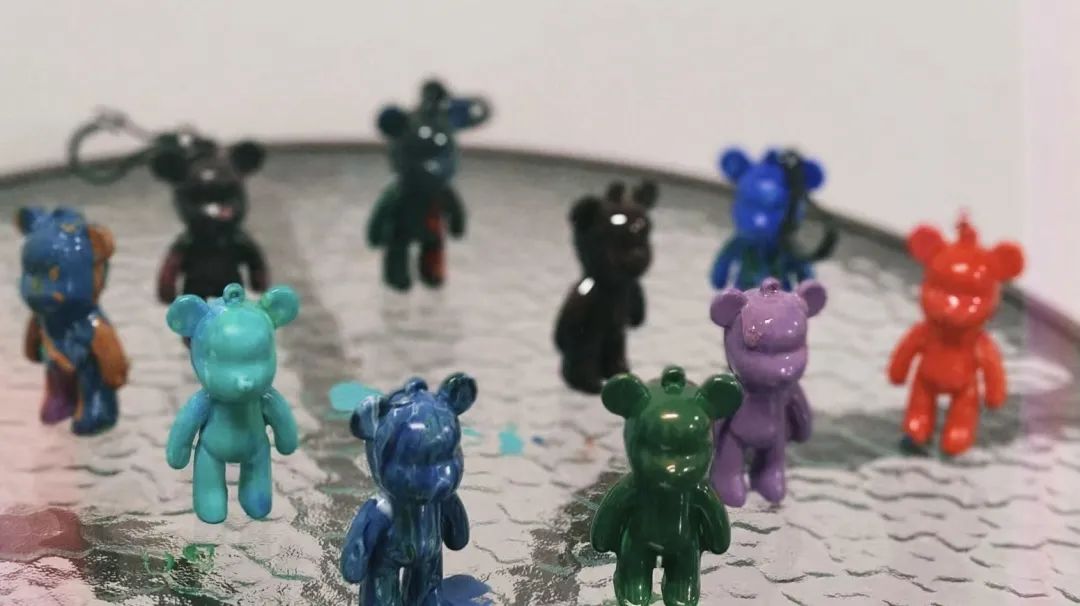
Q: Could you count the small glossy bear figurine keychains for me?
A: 10